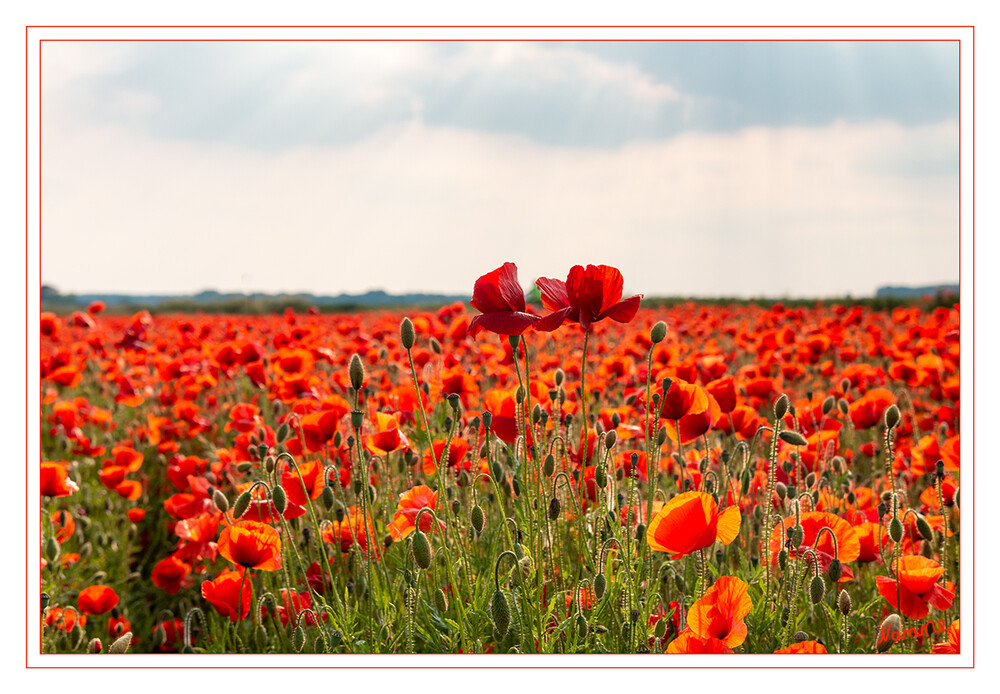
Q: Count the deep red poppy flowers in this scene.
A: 2